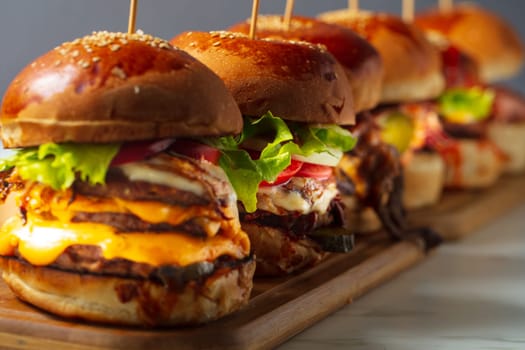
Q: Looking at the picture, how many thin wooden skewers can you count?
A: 6